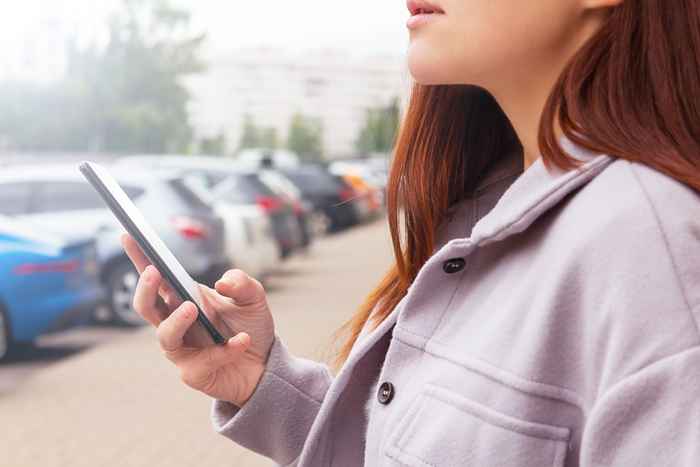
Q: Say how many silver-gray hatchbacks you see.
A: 1